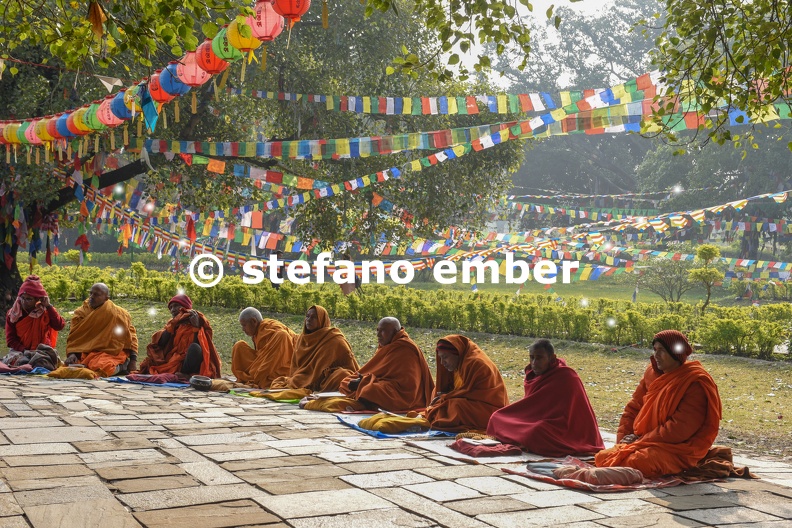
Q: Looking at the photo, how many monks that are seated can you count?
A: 9